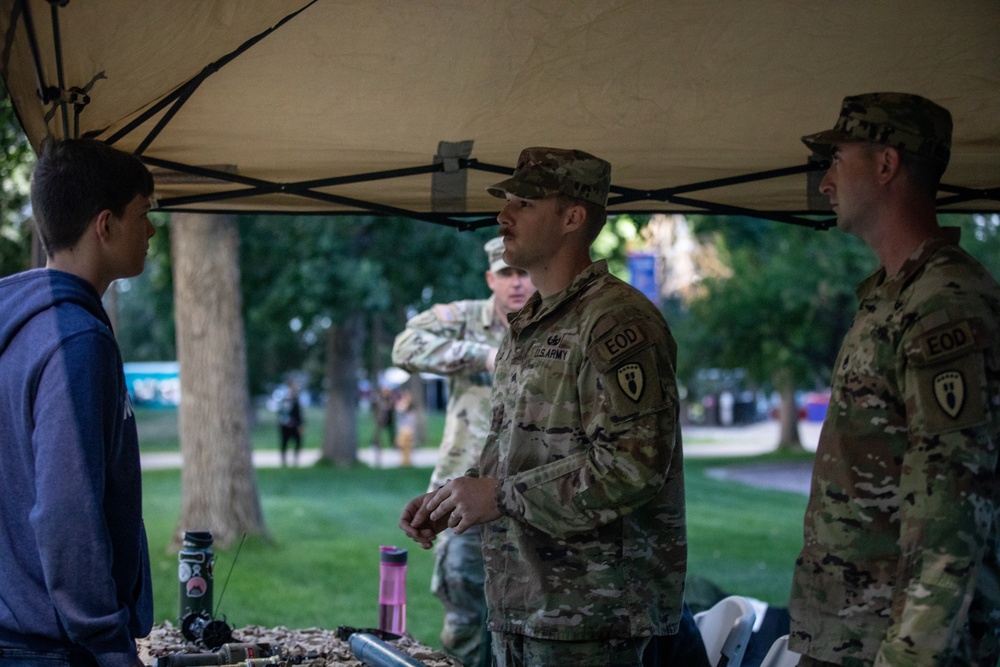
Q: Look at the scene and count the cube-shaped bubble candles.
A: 0